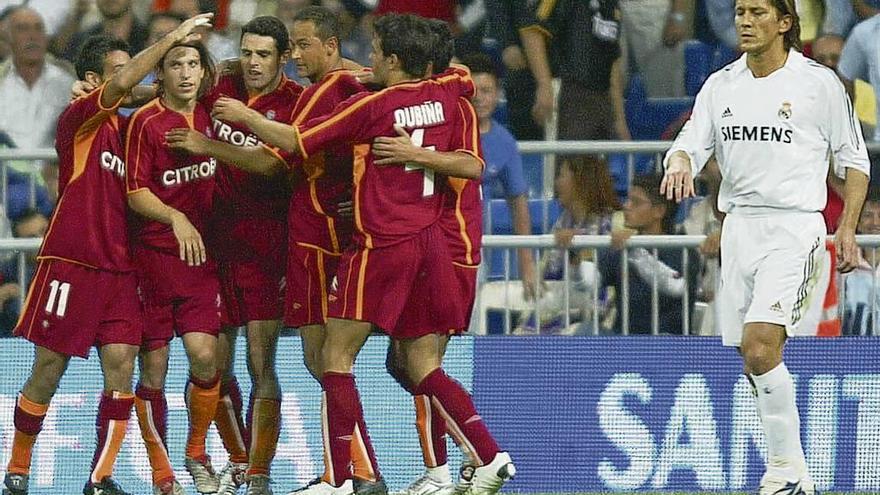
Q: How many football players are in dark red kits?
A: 6